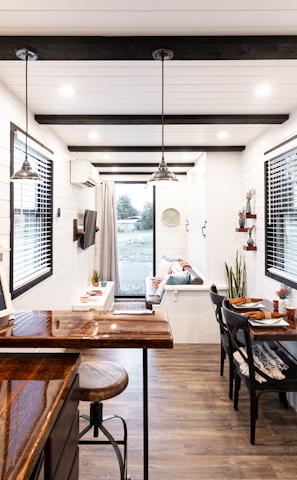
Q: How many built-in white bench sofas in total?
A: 1